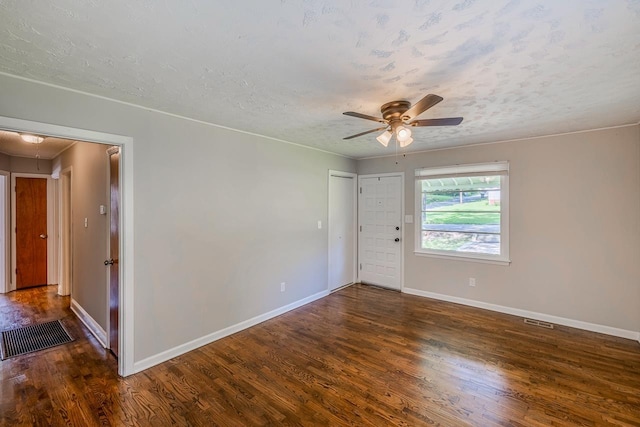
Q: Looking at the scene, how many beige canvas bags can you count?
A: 0